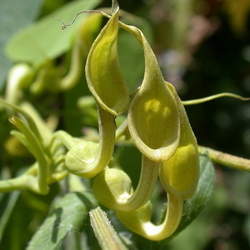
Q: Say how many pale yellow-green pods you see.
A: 3